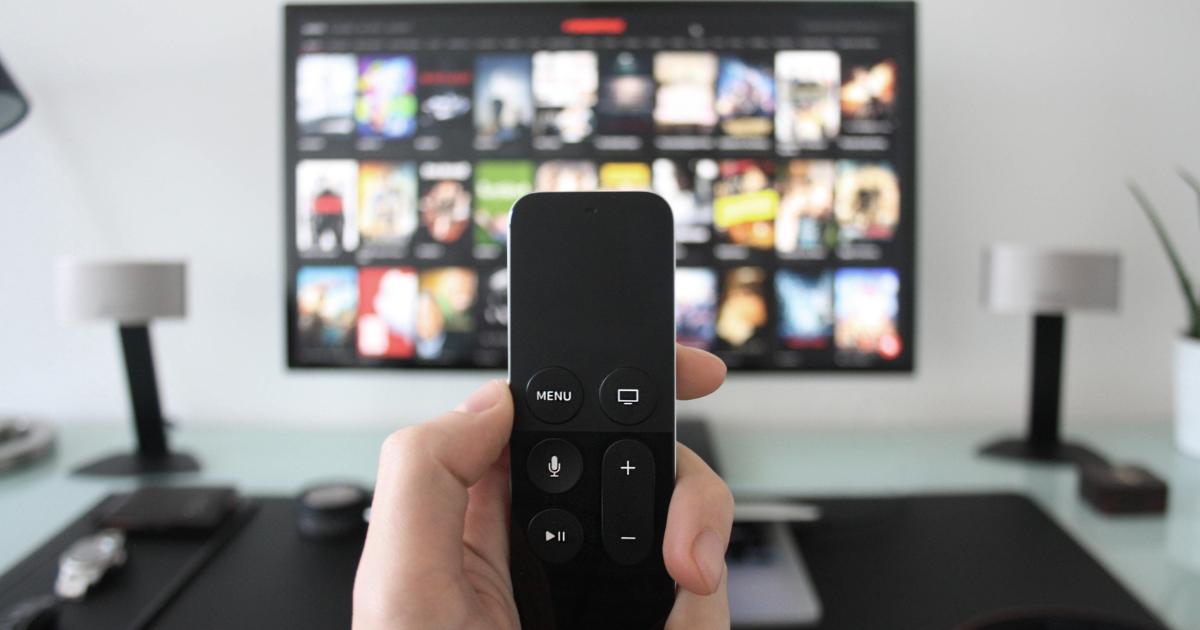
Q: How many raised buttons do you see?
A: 5